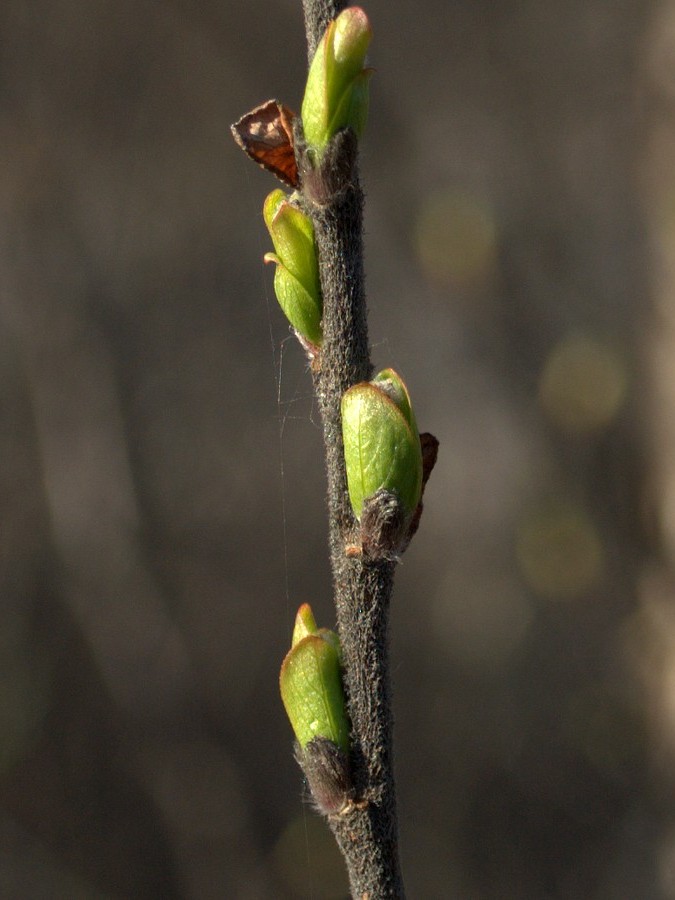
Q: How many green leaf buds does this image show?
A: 4